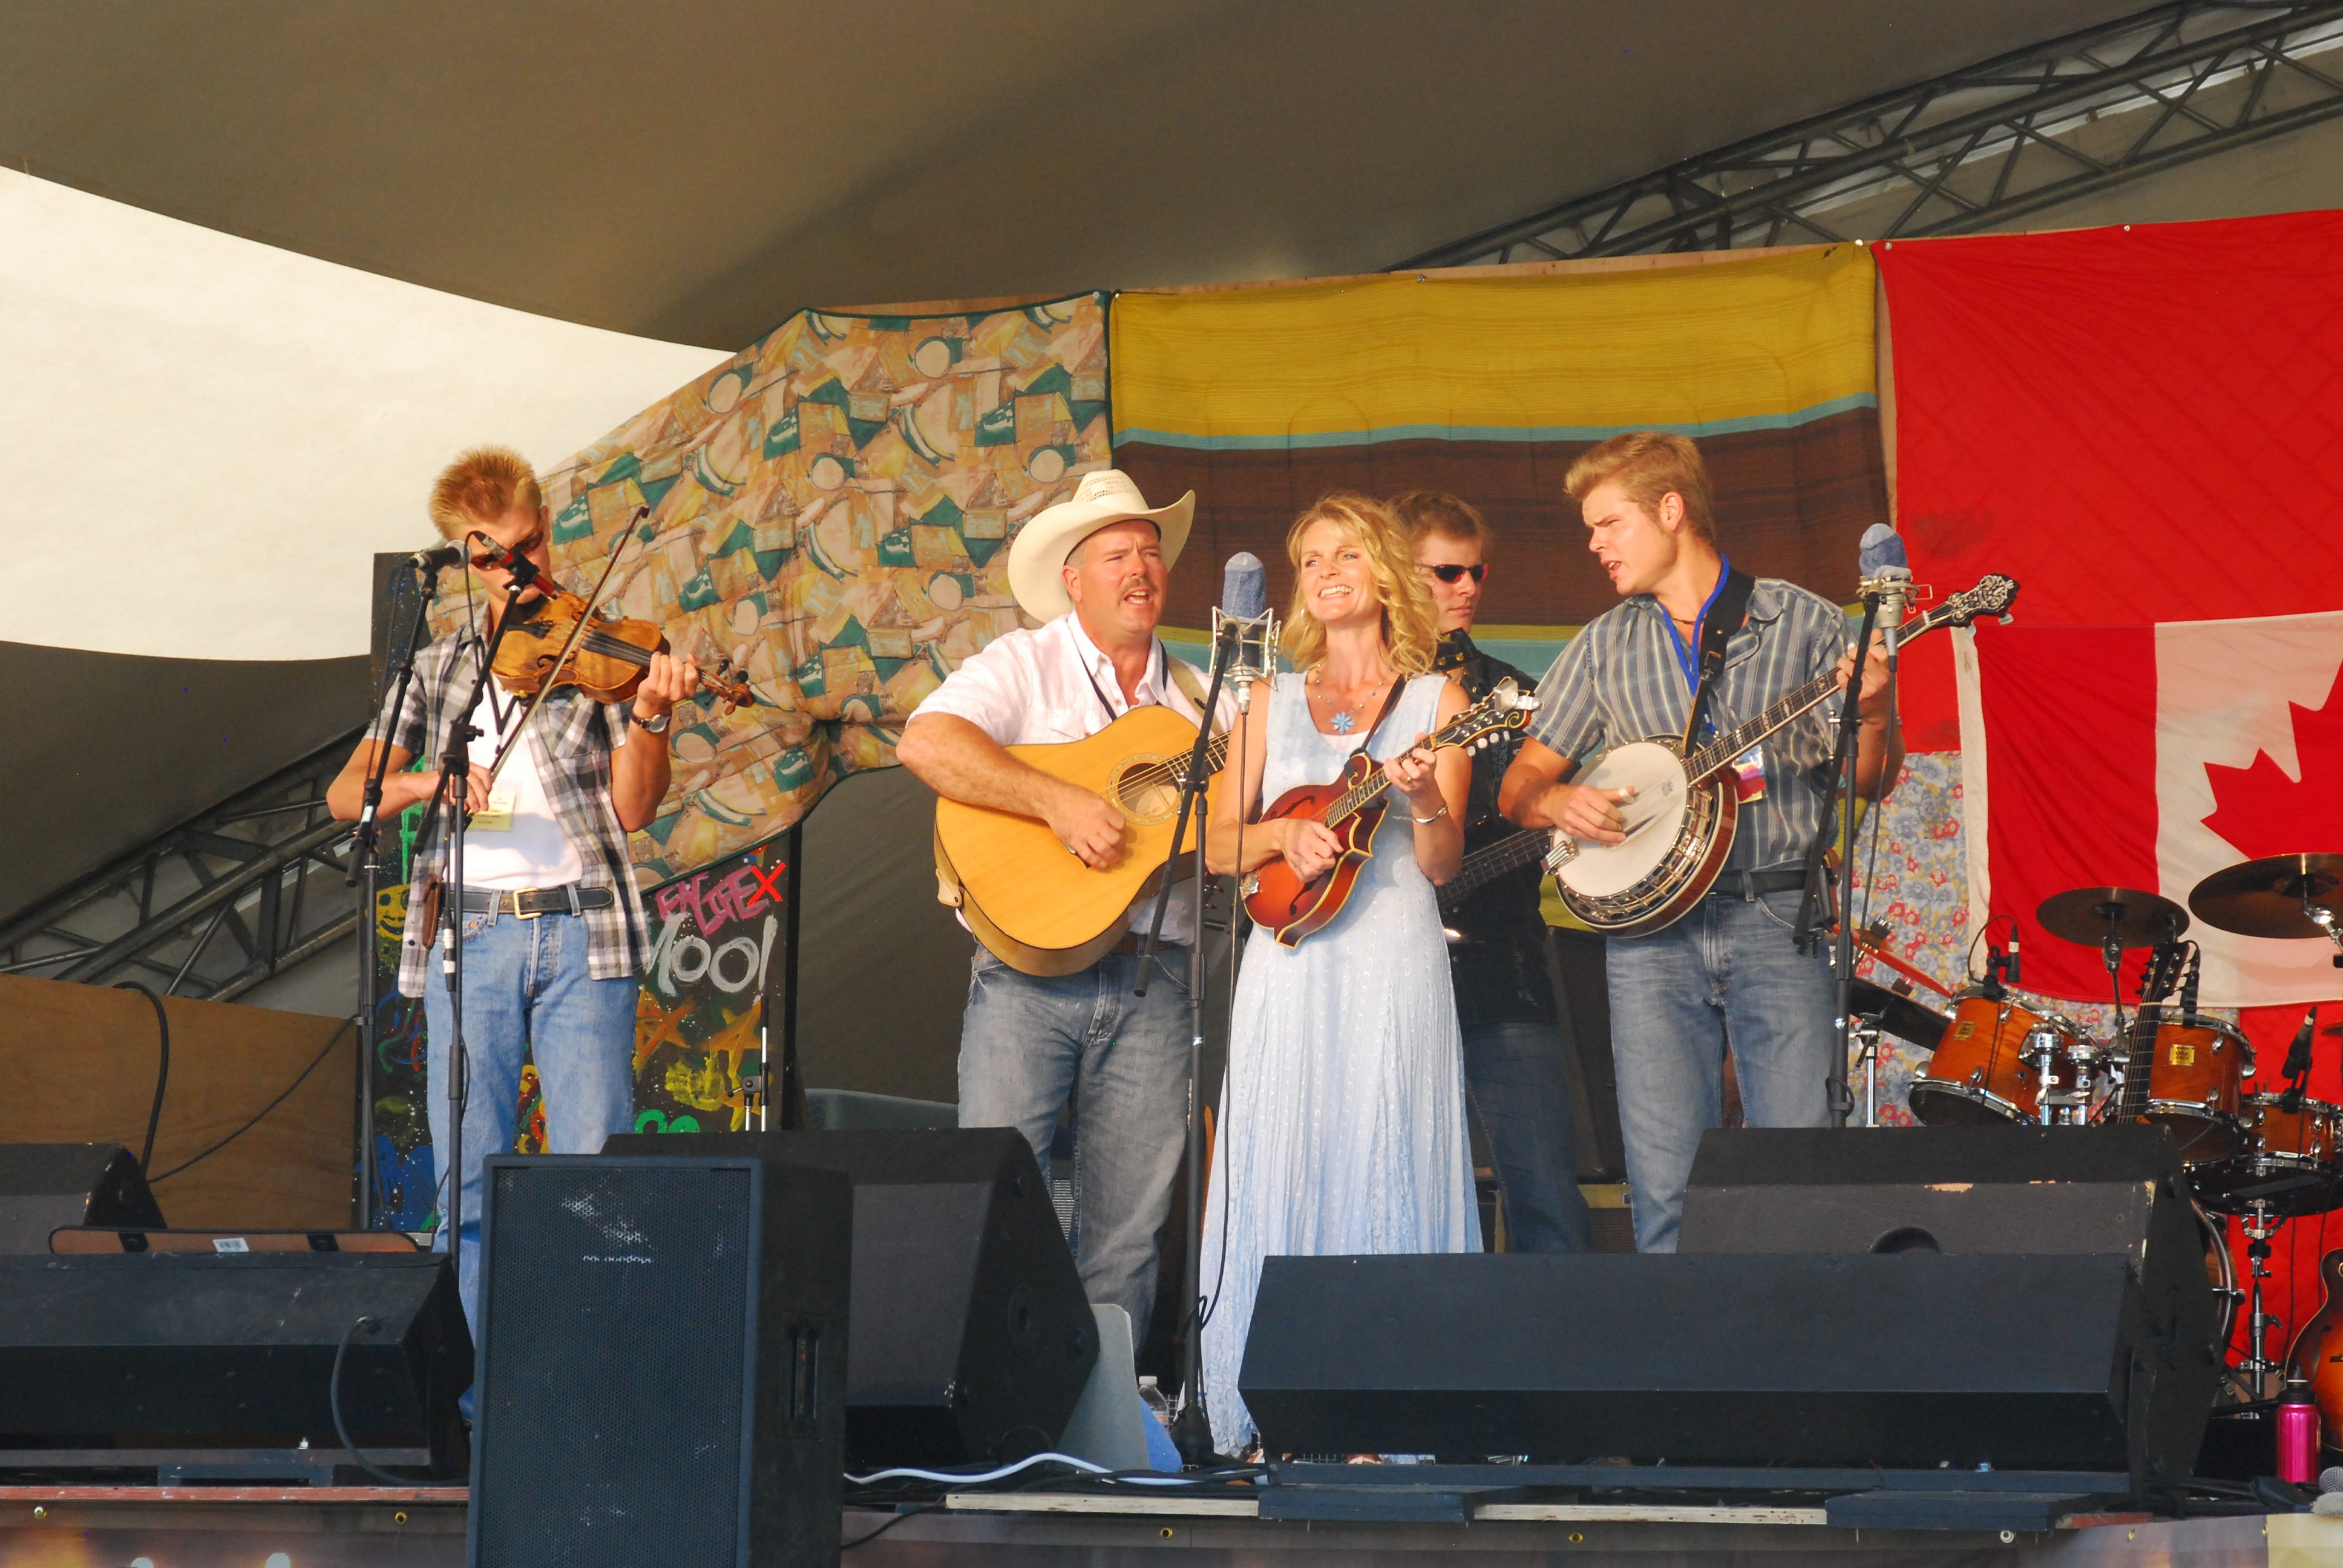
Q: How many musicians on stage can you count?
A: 5